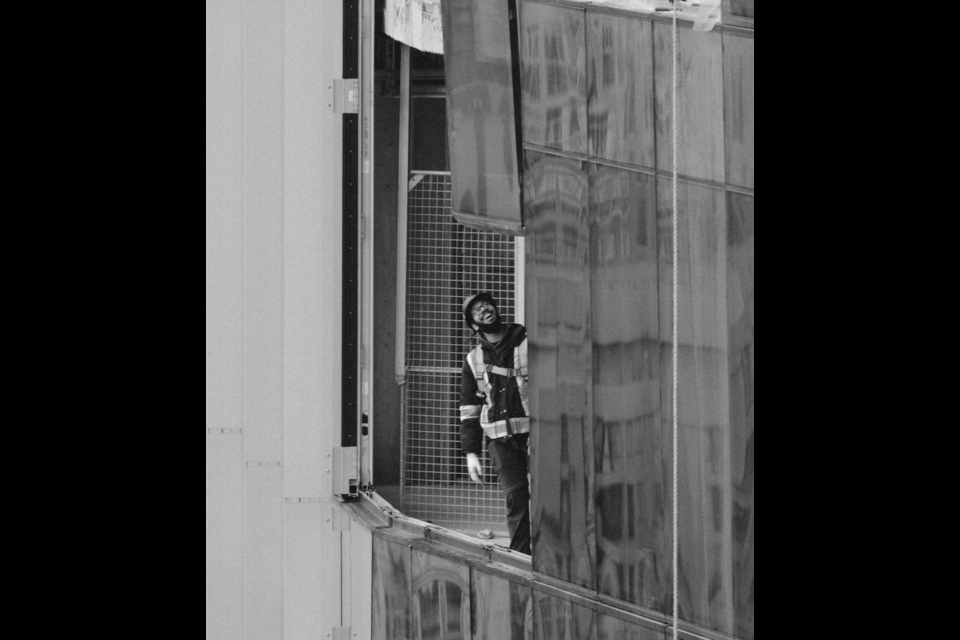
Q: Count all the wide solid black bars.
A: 2